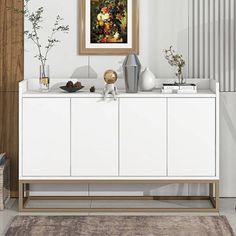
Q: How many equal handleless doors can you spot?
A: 4